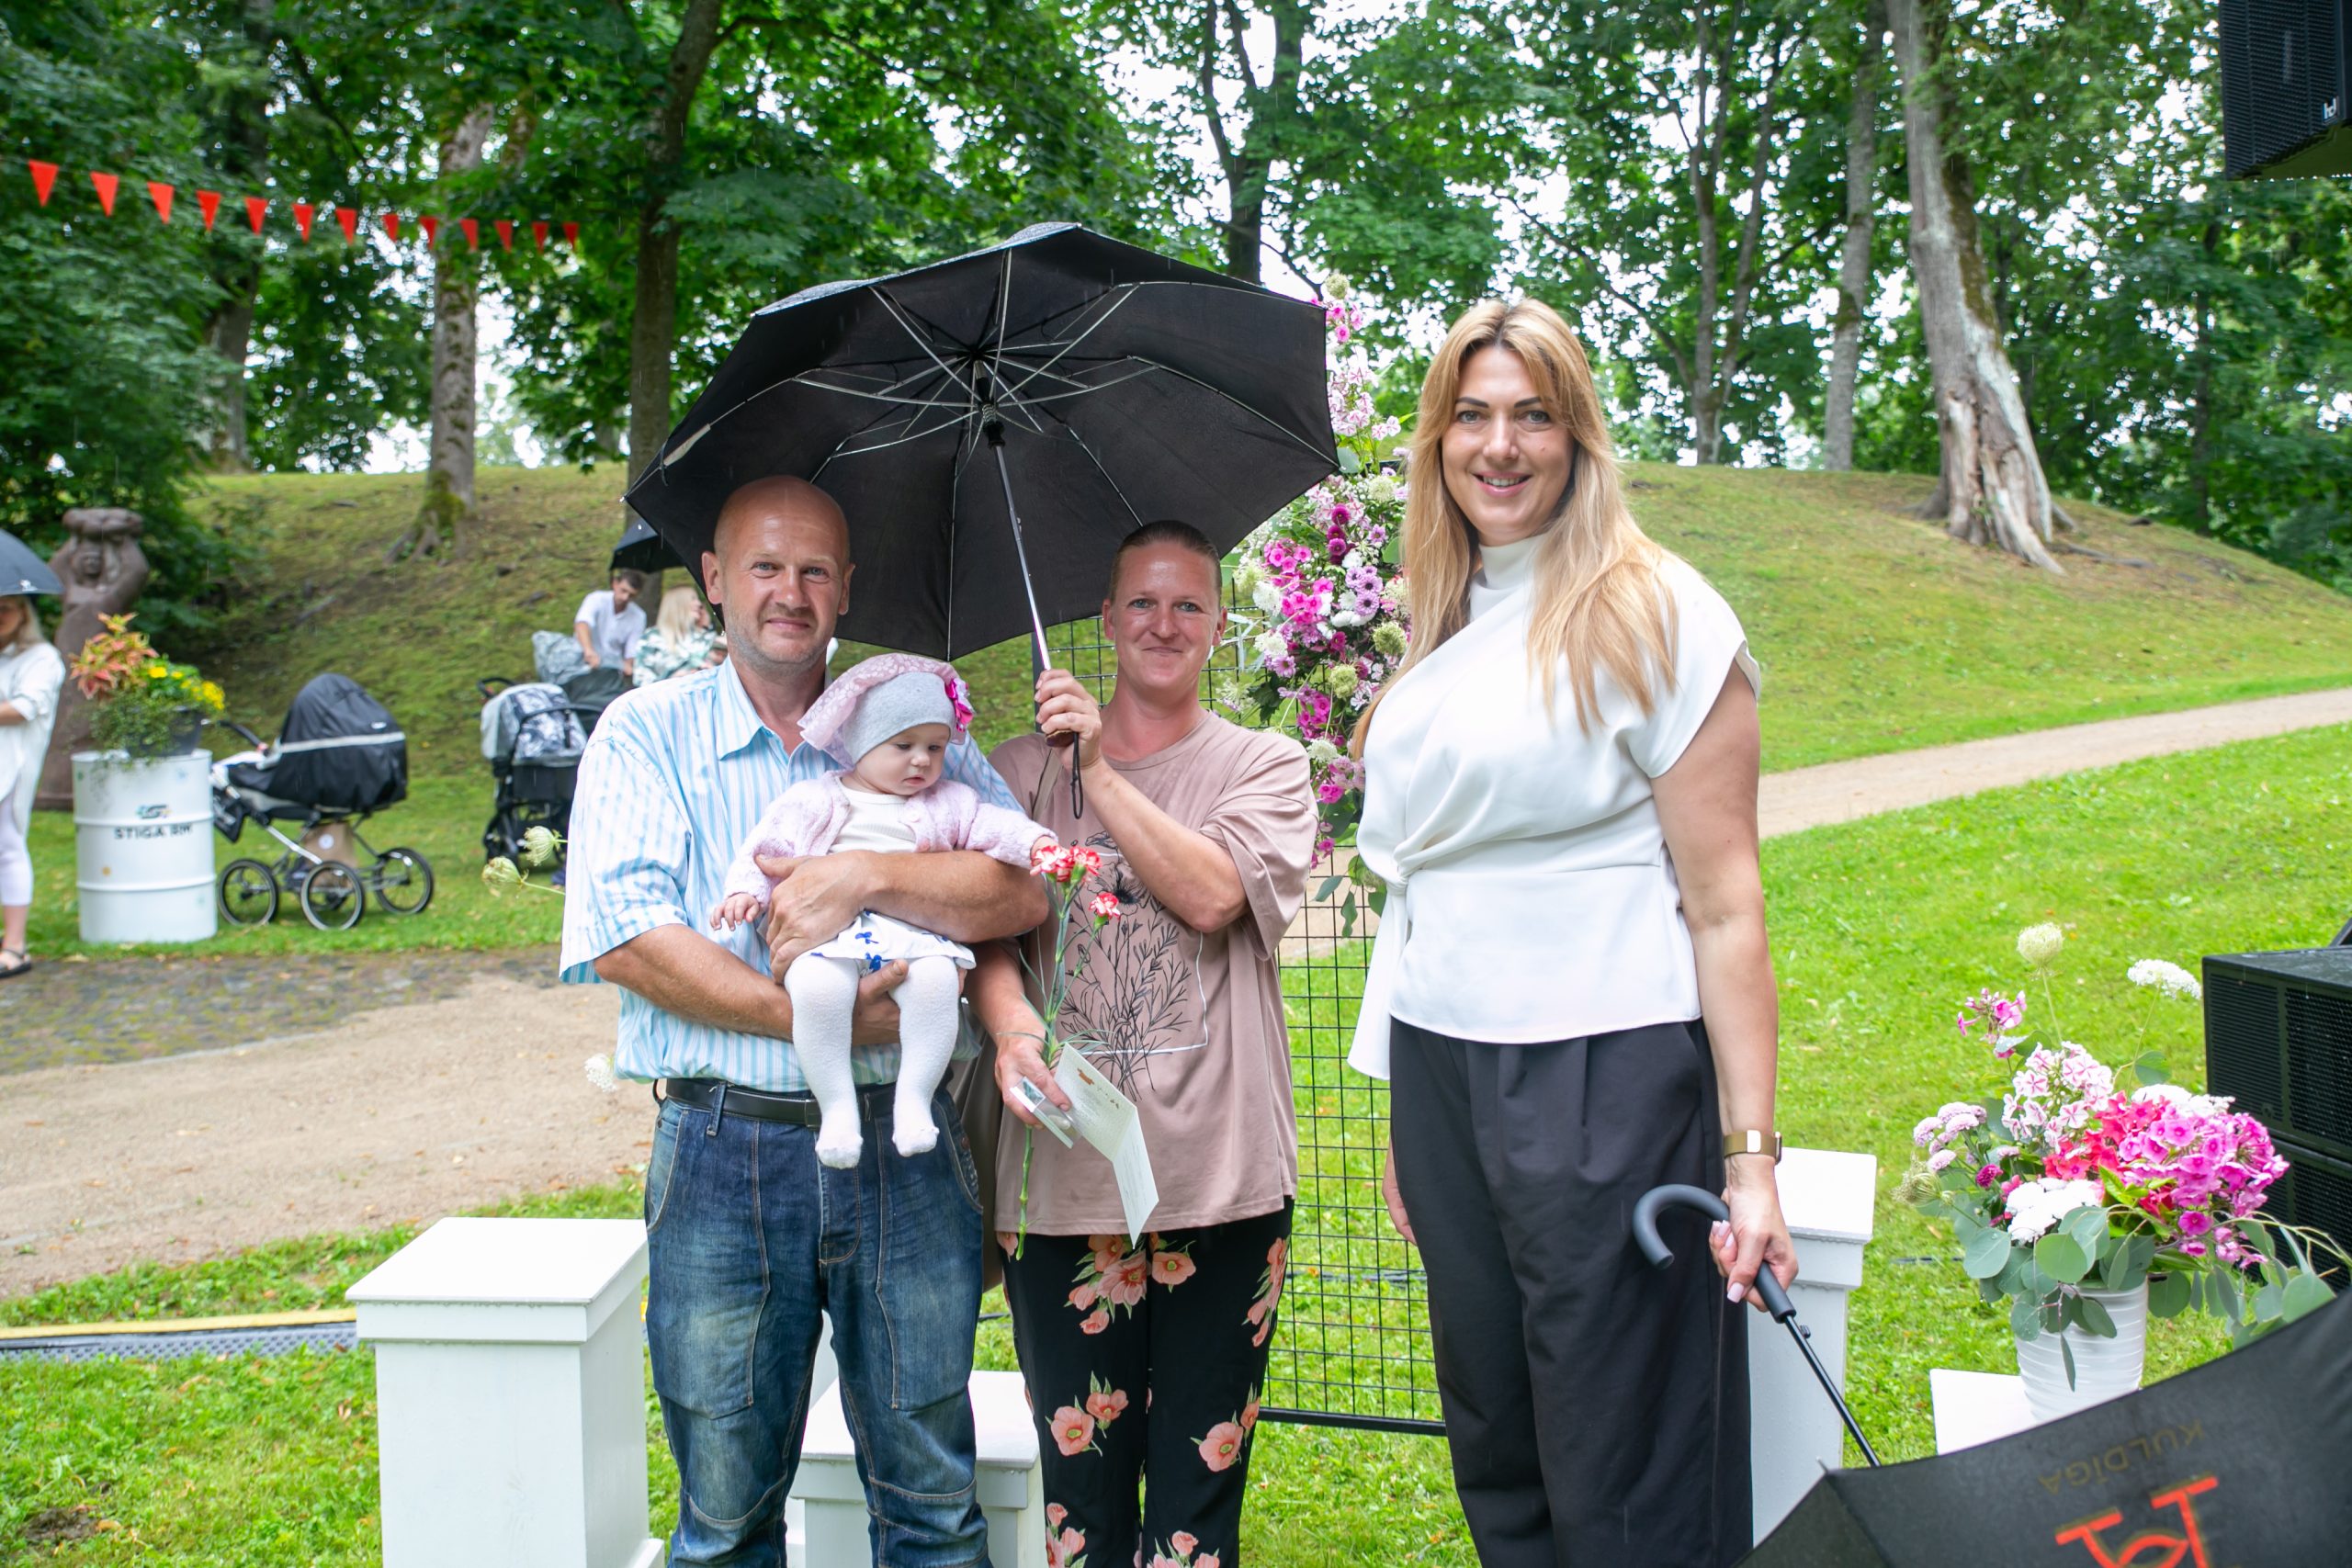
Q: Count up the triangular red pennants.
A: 13